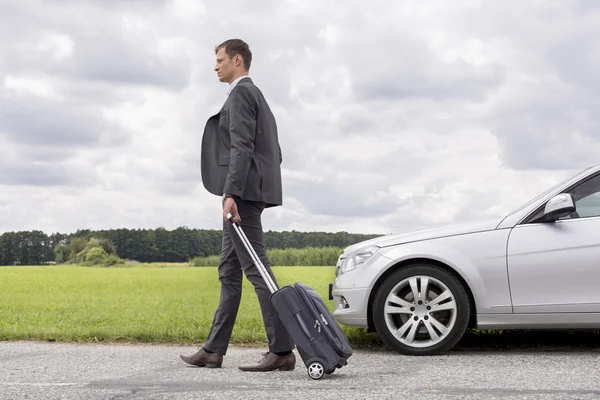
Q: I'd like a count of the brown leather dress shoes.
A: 2